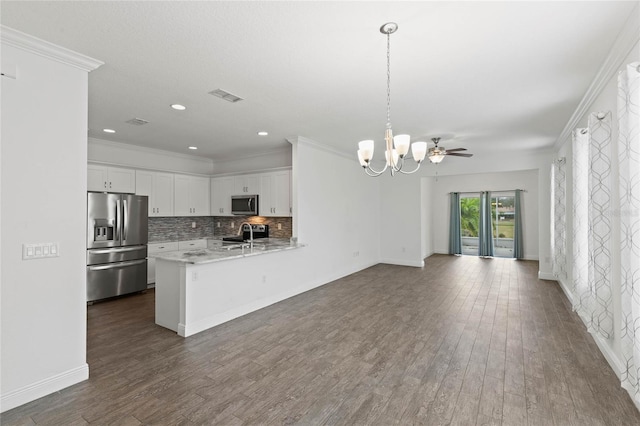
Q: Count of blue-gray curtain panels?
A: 3